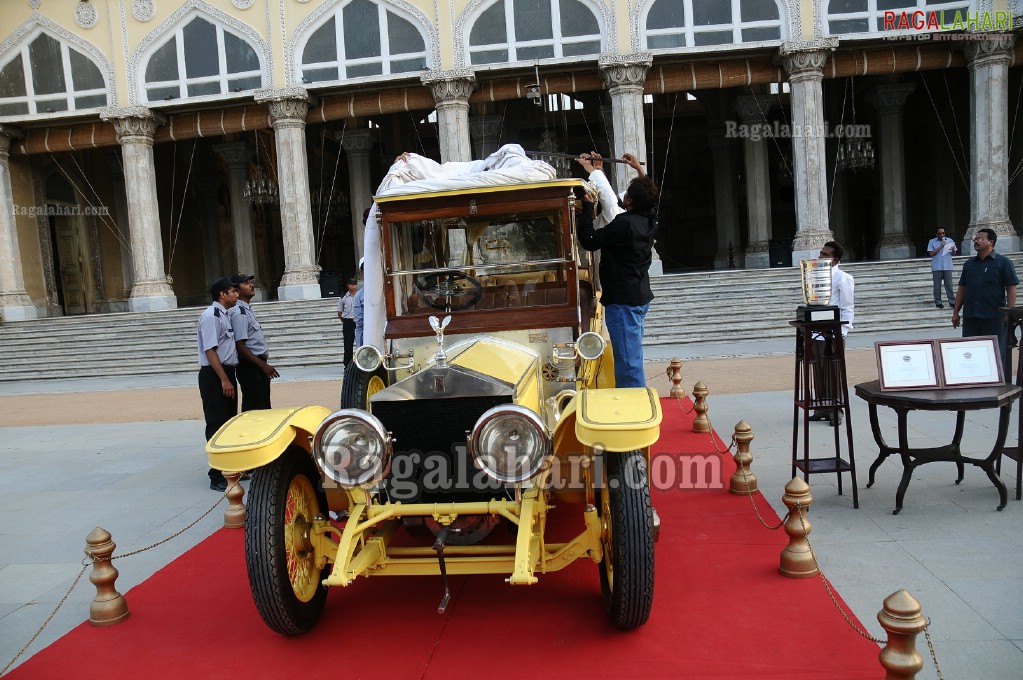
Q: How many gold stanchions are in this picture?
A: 7